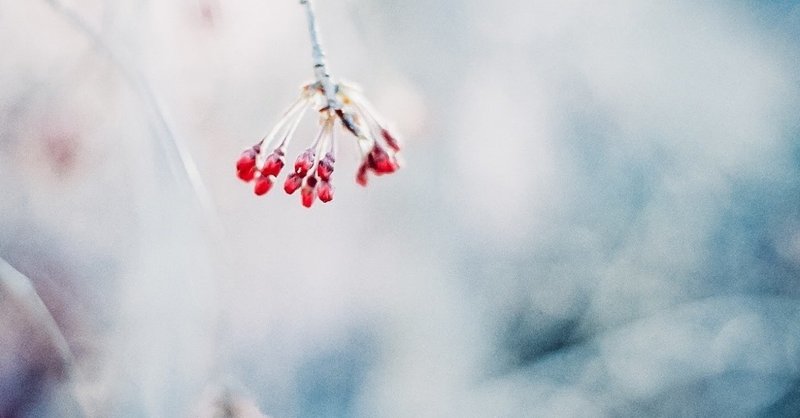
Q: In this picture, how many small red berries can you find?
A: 11